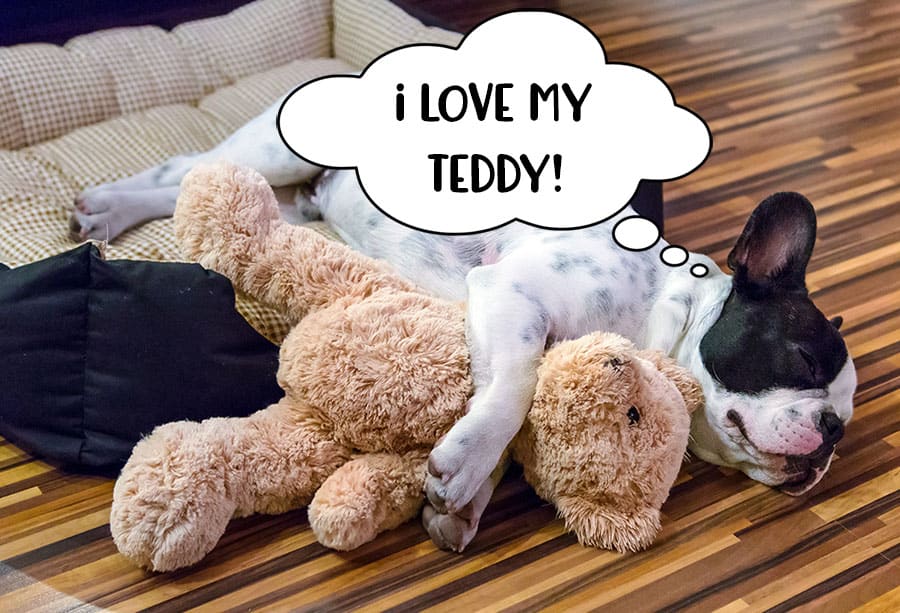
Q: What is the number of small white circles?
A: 3